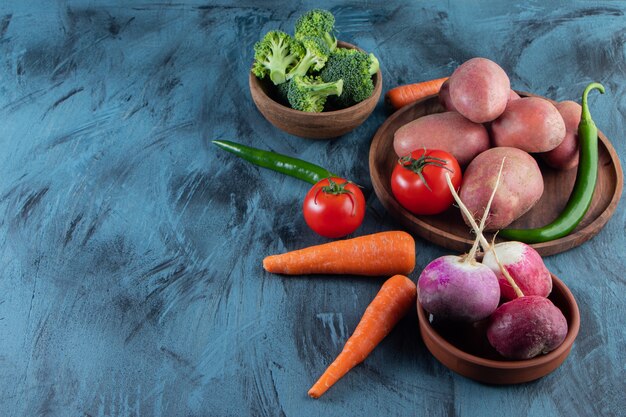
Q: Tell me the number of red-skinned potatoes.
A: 6